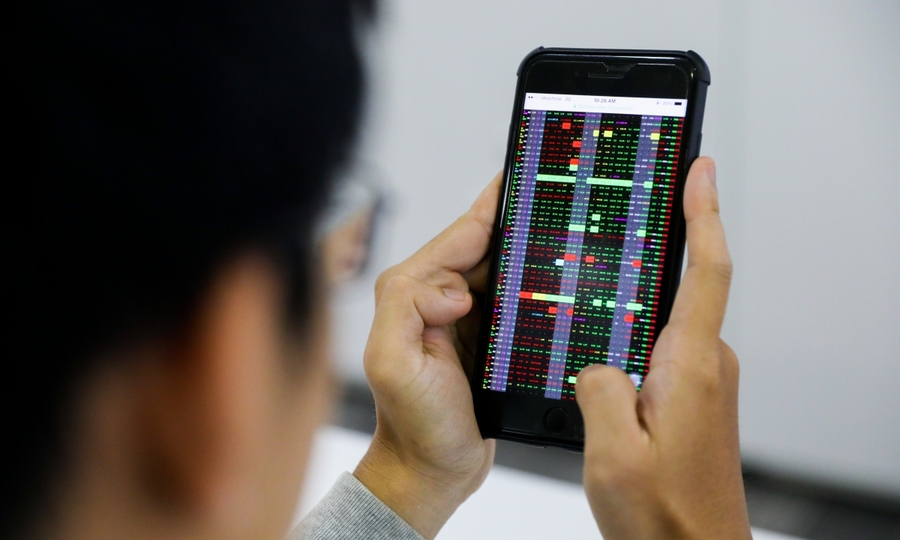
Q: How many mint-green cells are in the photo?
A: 13